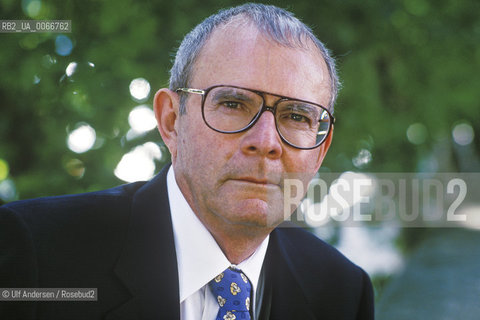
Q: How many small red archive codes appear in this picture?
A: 0